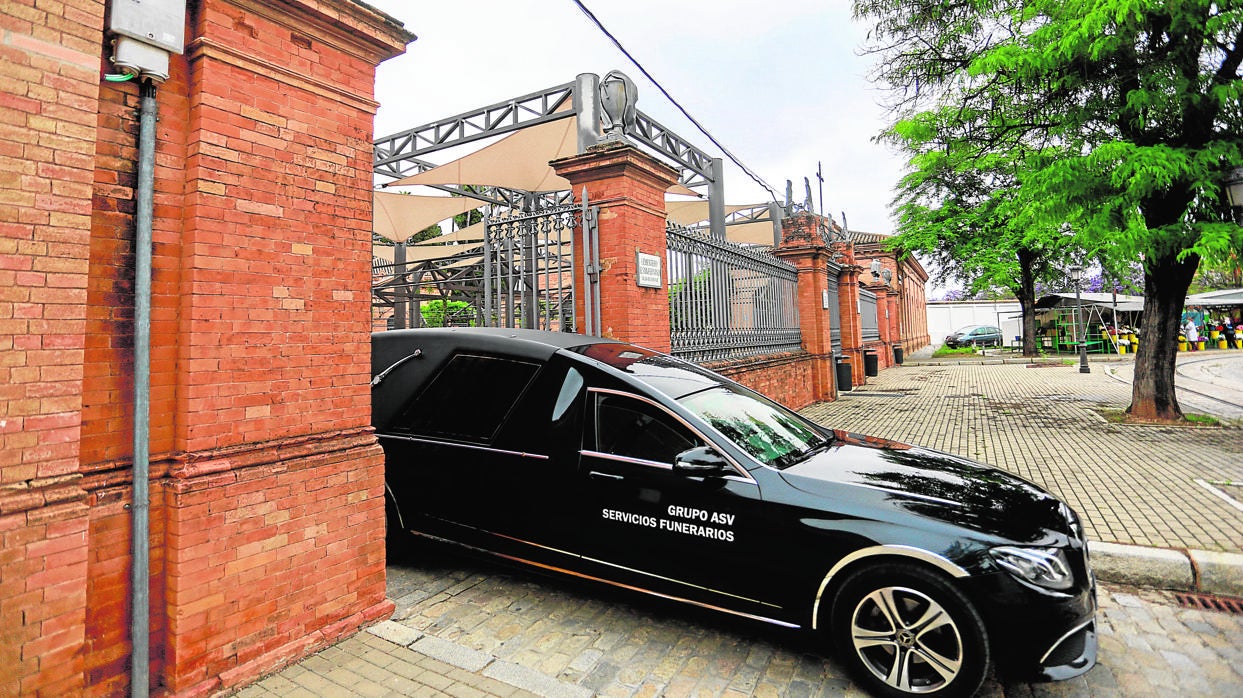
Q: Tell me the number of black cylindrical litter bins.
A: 3